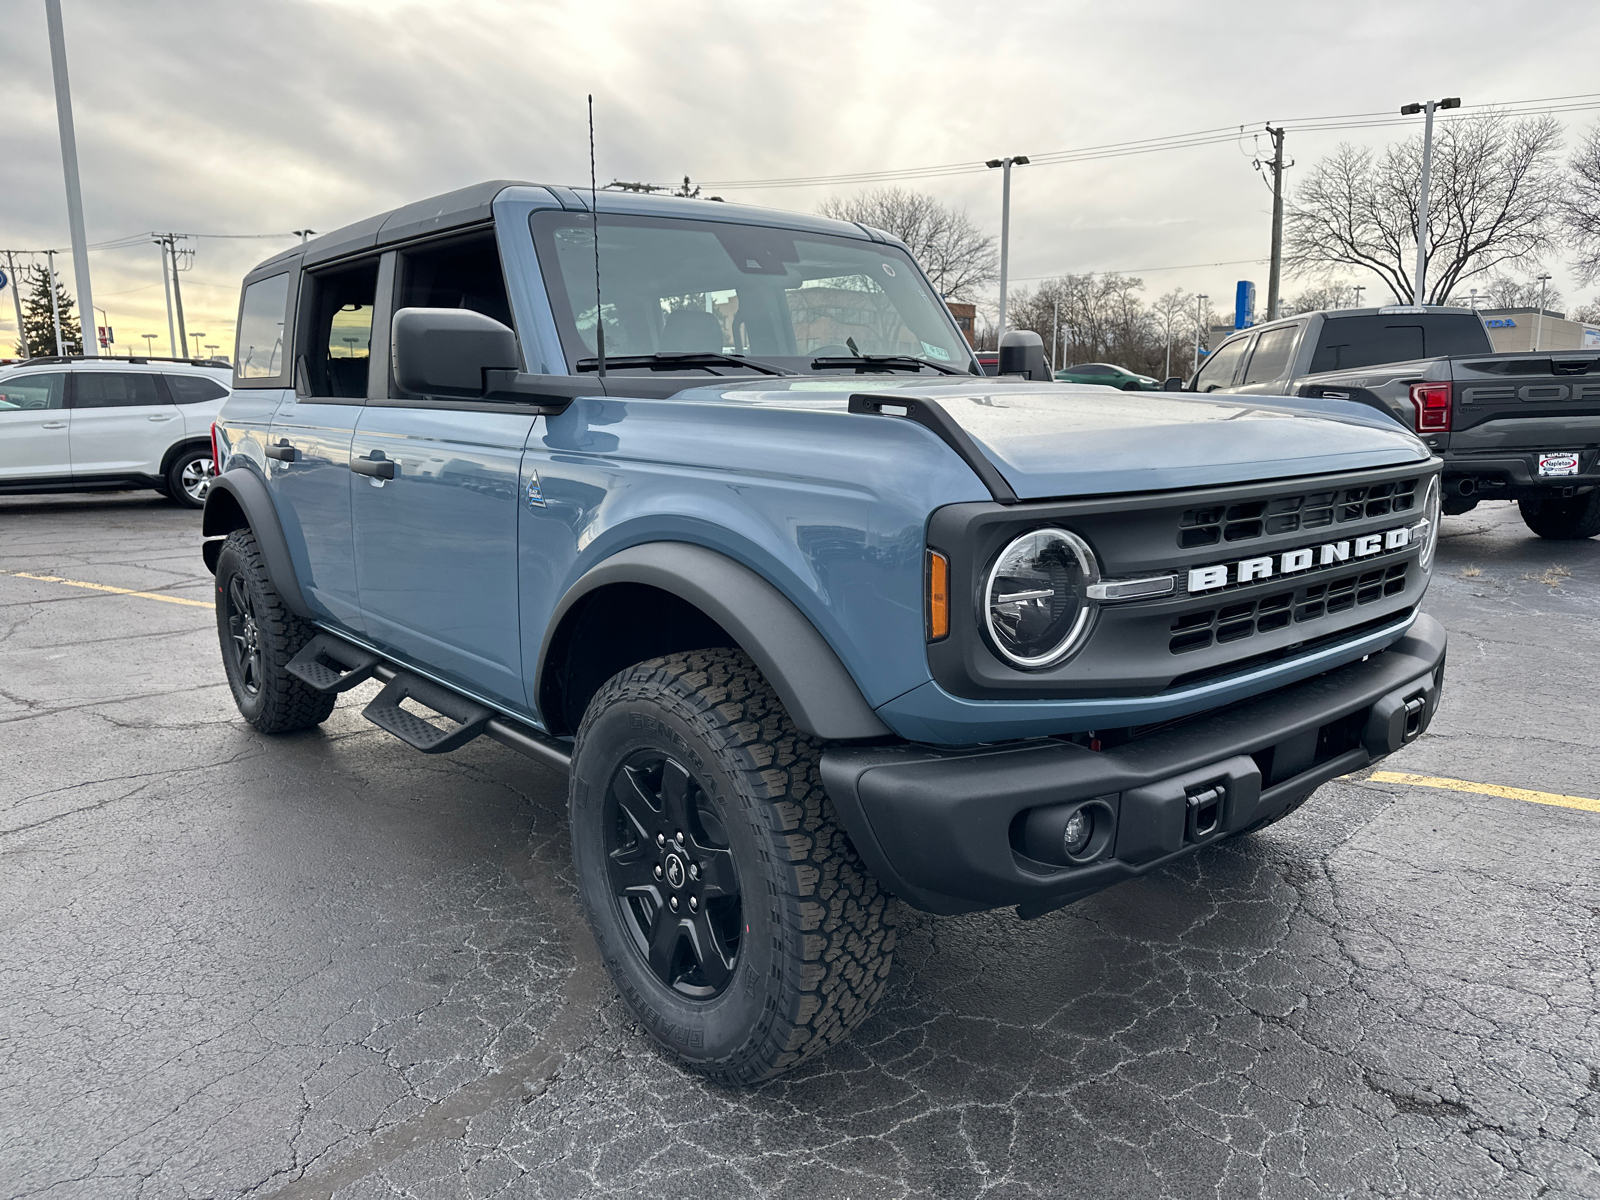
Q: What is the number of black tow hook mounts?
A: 2